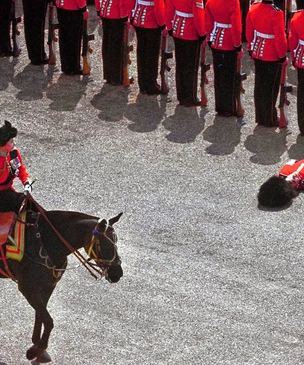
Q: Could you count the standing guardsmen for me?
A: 9